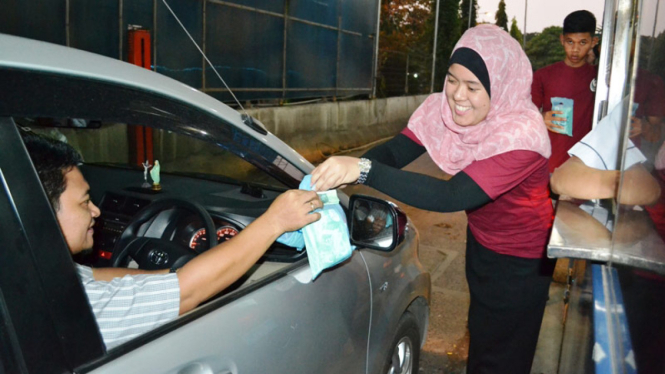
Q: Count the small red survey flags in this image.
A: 0